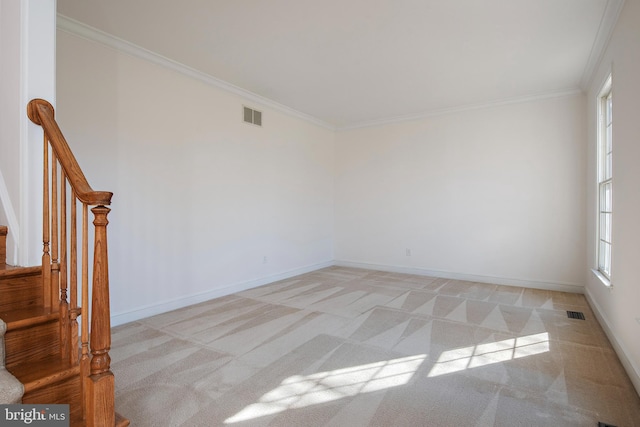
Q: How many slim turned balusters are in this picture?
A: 5